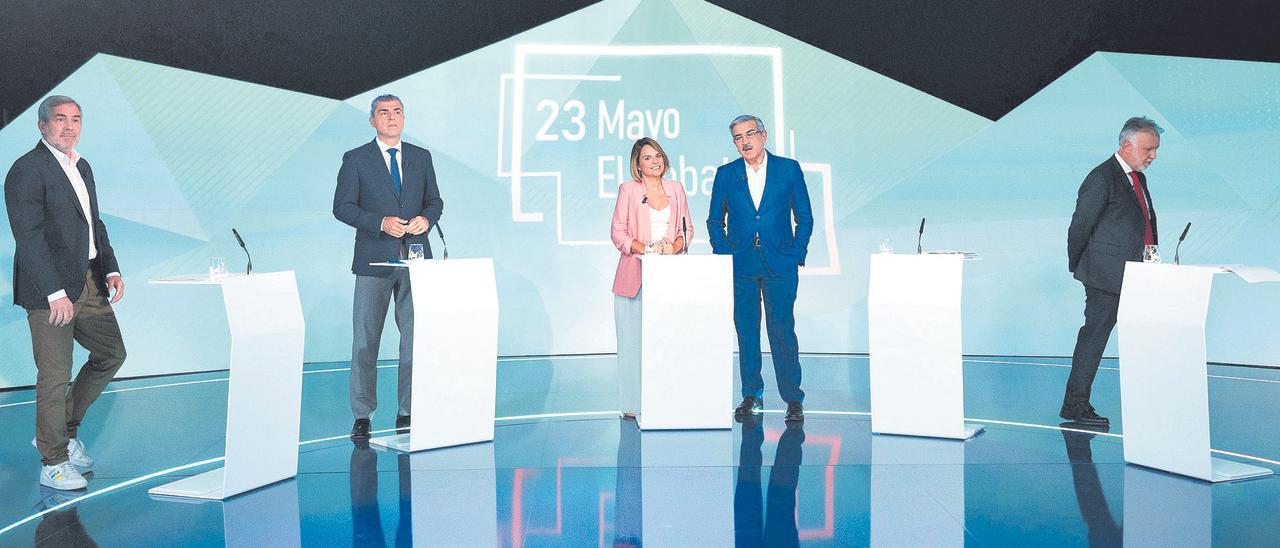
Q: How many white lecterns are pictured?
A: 5